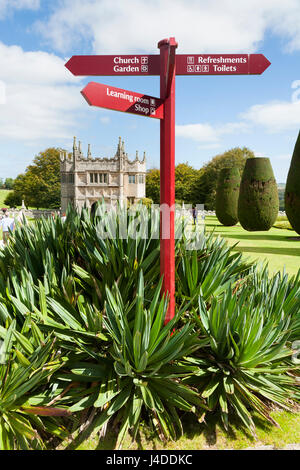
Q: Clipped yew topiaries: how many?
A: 3